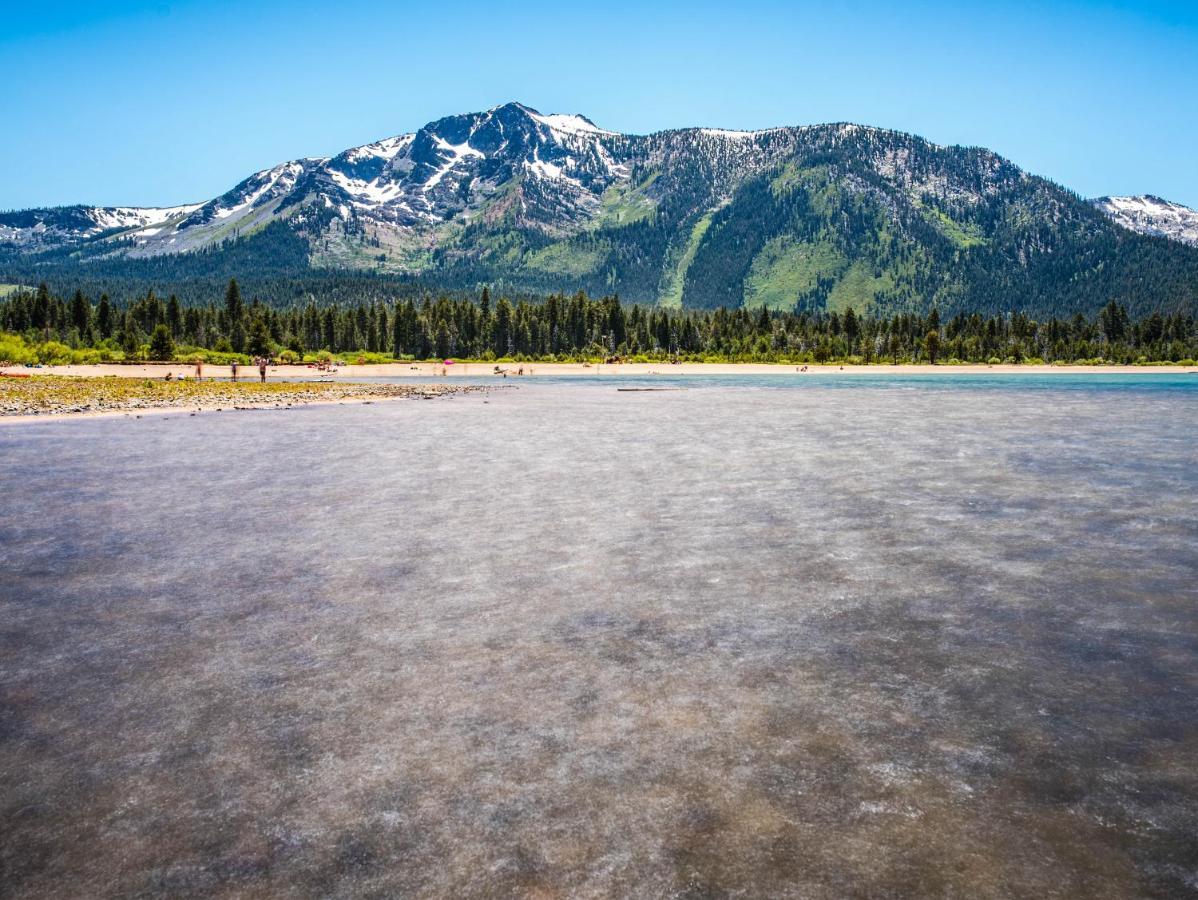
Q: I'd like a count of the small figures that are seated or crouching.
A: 2